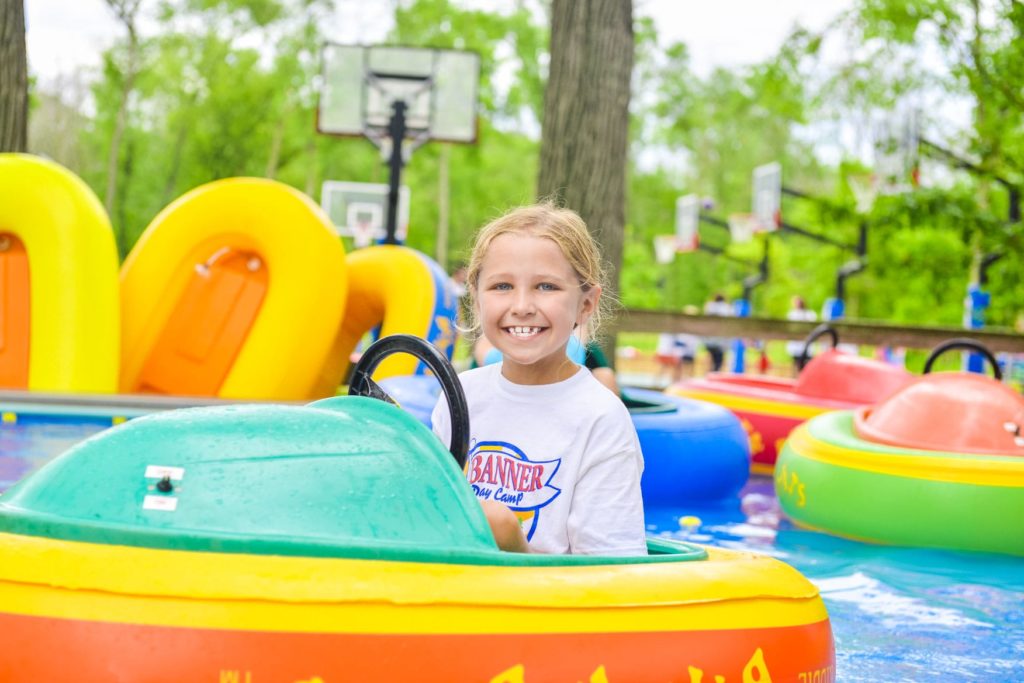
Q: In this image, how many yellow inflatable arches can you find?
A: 3